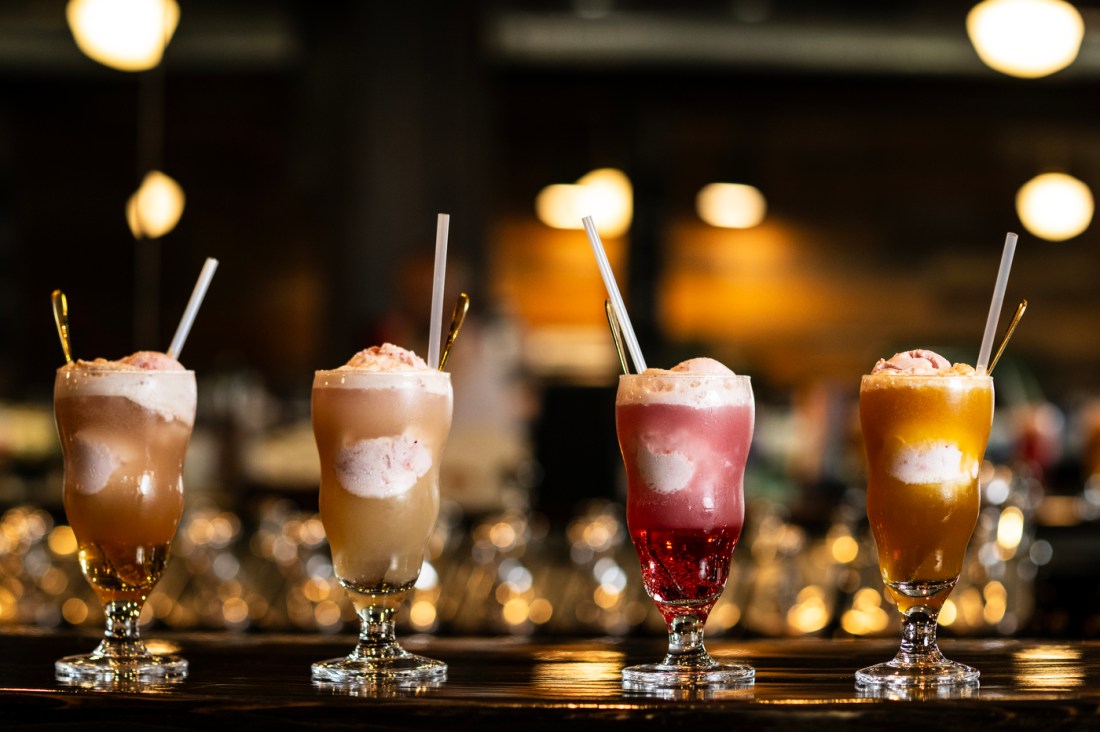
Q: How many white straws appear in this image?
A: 4